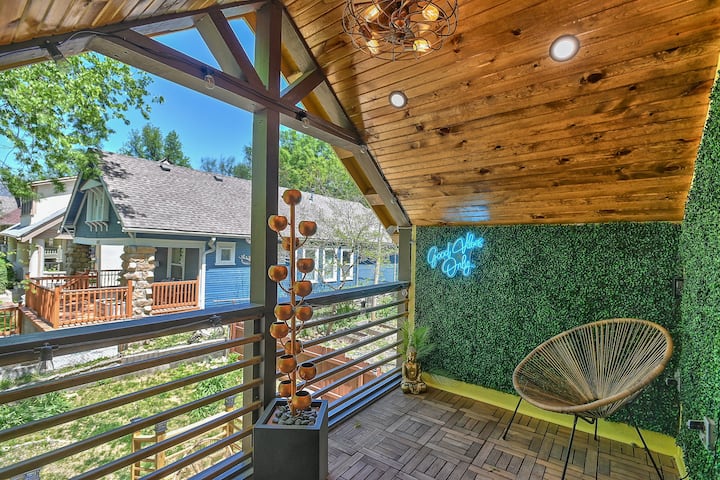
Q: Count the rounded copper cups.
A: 15